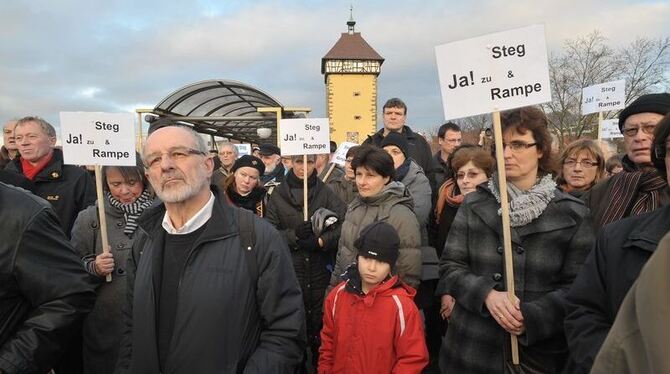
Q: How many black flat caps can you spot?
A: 1